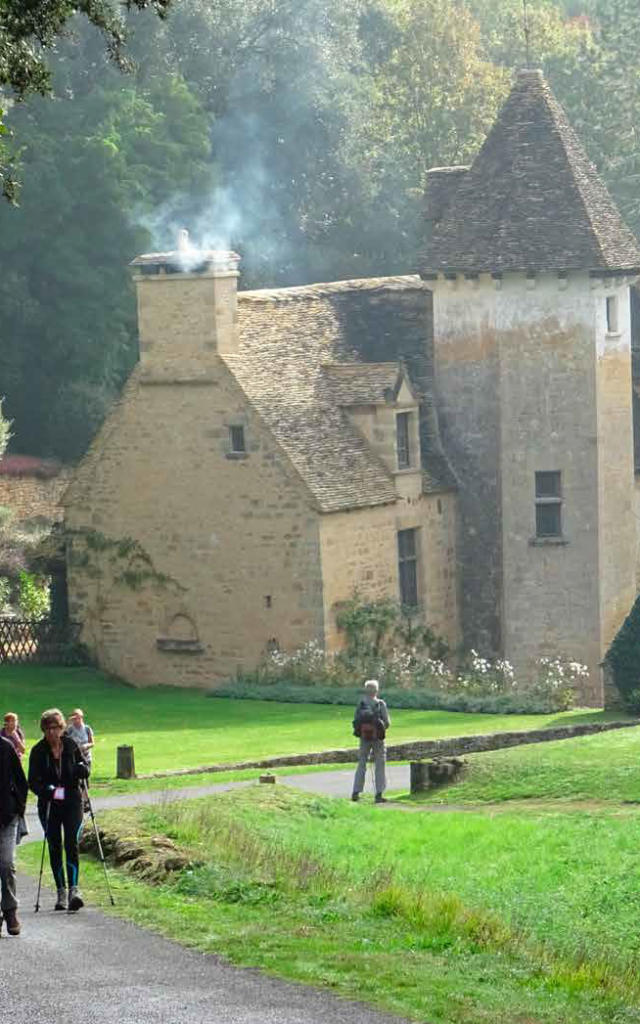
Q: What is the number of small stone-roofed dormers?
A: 1